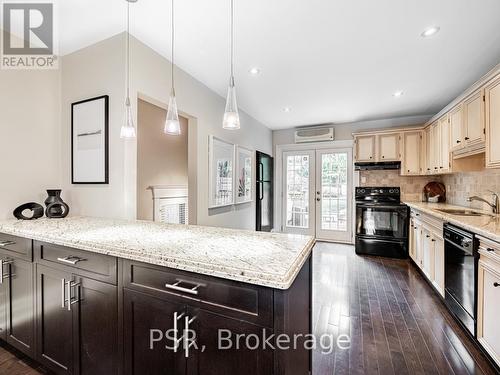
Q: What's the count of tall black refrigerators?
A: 1